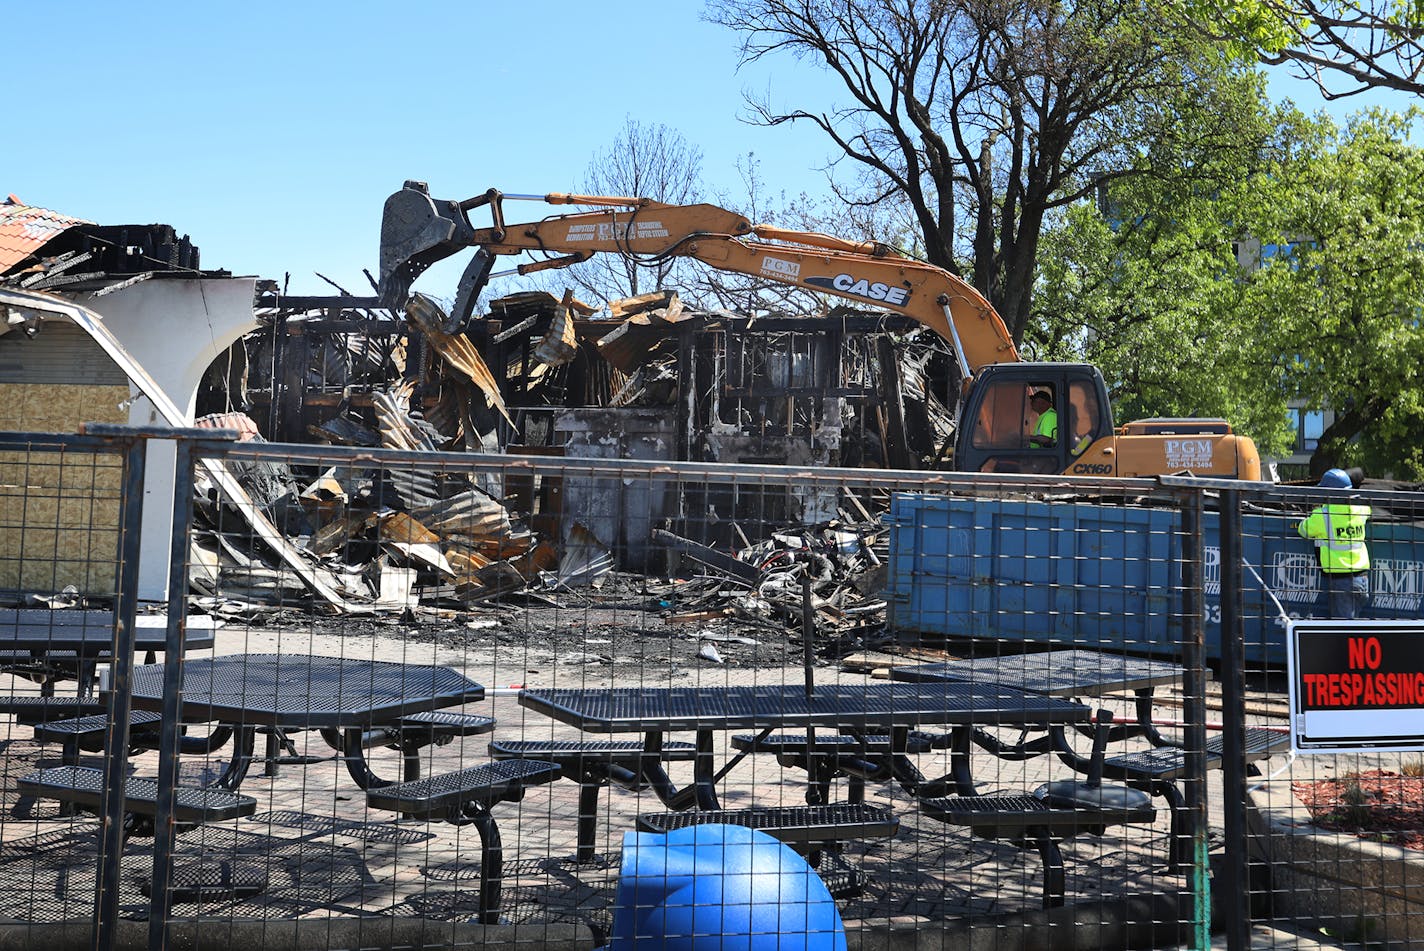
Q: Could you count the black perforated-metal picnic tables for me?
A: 4